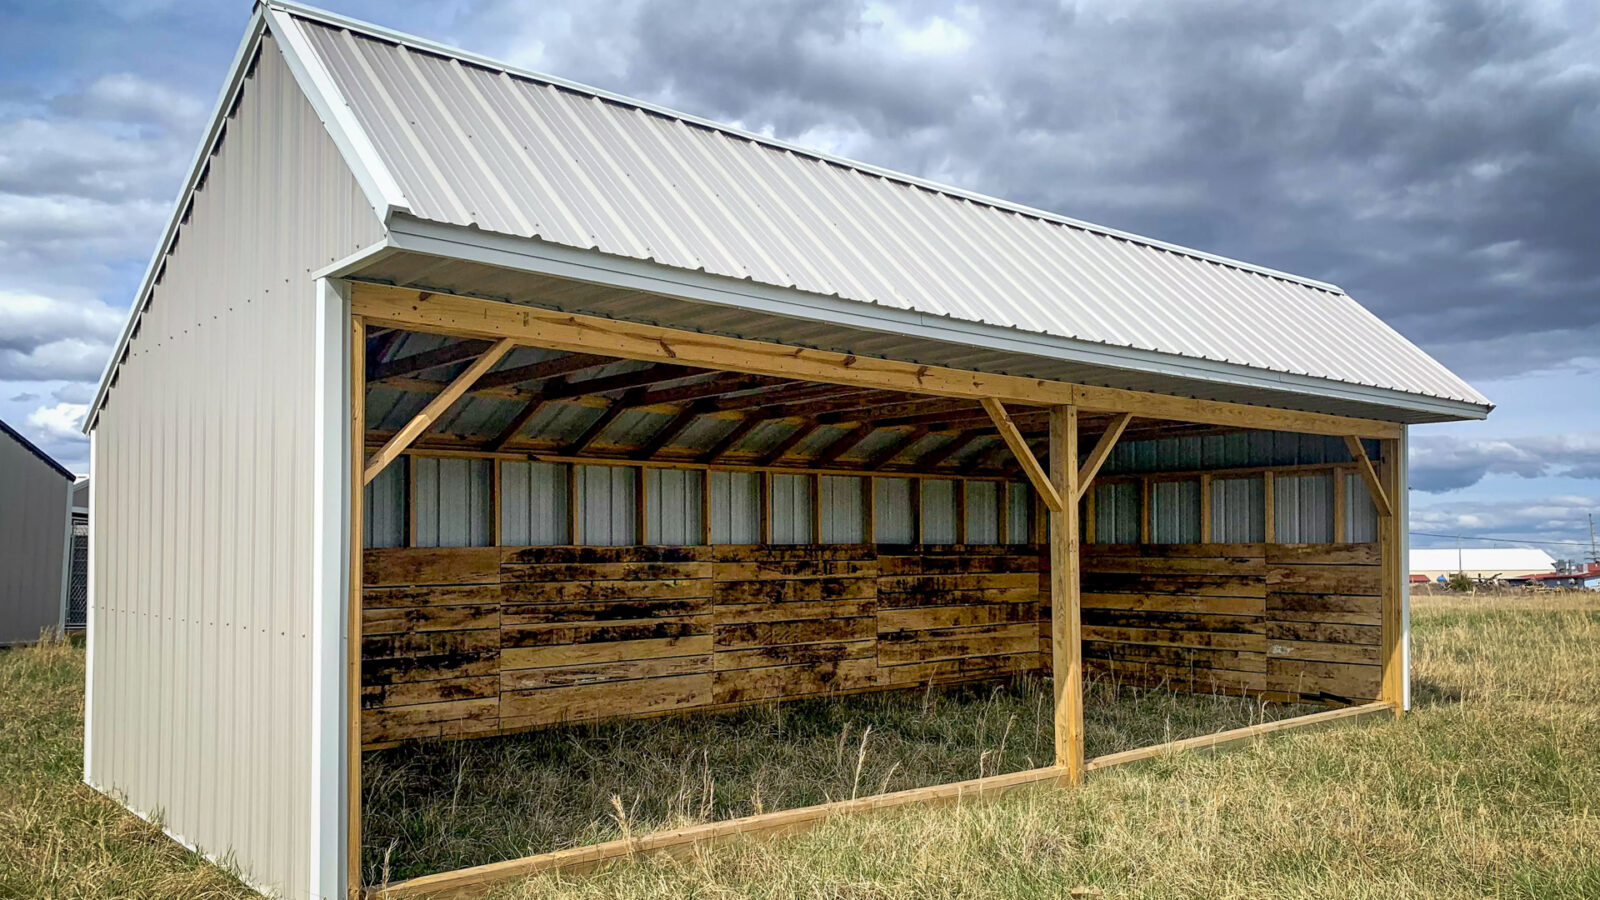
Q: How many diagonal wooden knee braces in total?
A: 4